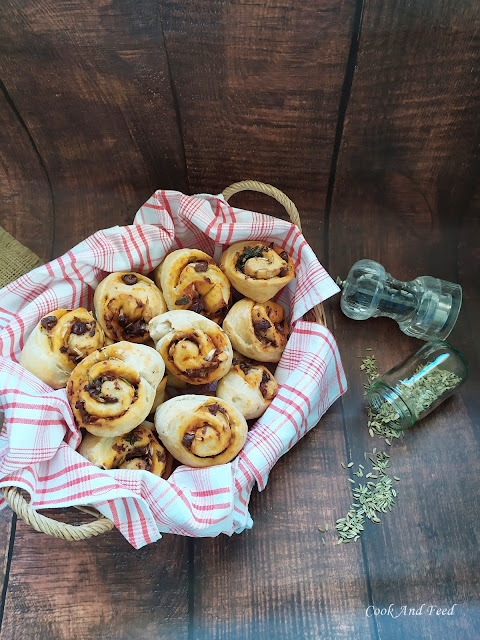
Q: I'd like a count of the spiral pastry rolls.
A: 10